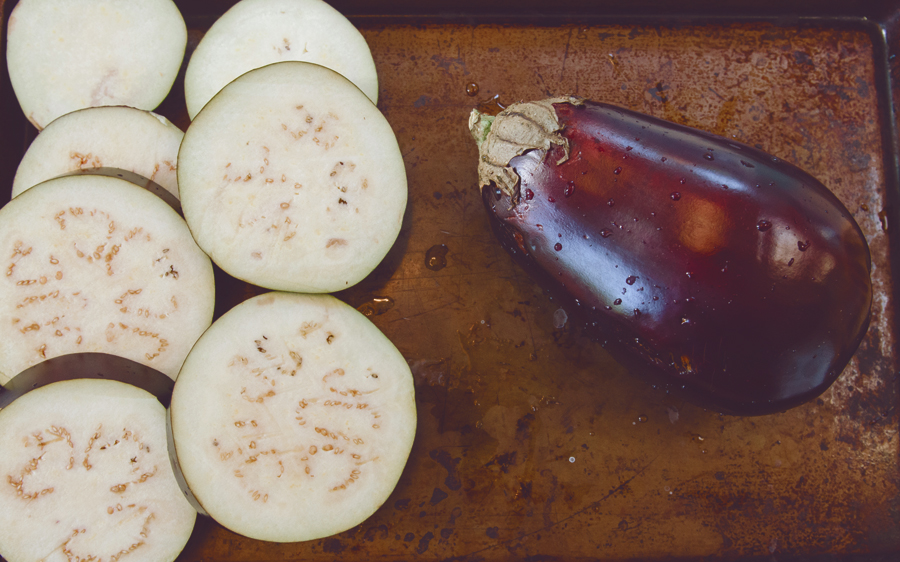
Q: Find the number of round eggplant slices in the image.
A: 7